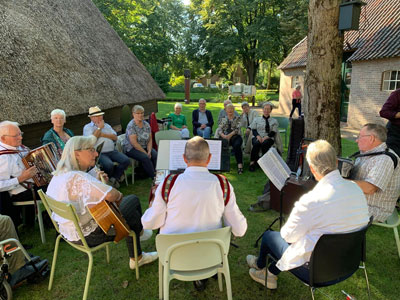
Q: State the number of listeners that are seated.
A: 9